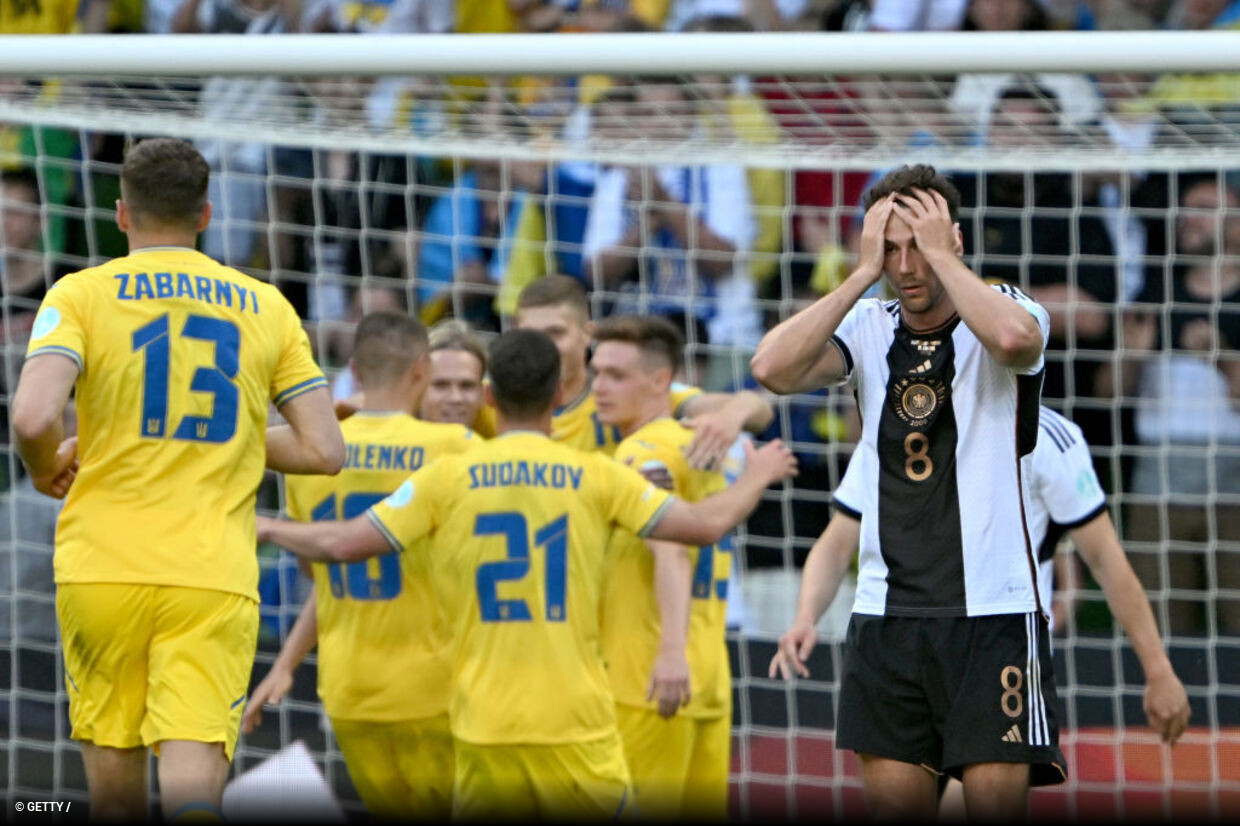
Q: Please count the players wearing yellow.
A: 6